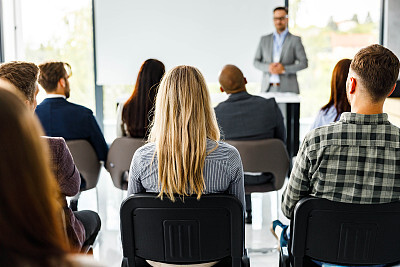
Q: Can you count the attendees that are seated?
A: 8